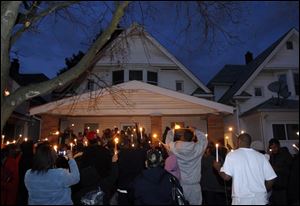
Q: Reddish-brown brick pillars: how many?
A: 3